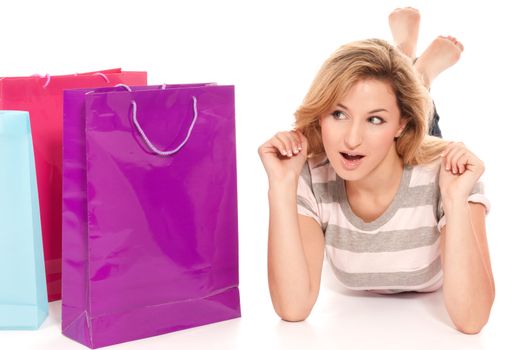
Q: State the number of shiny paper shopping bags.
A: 3